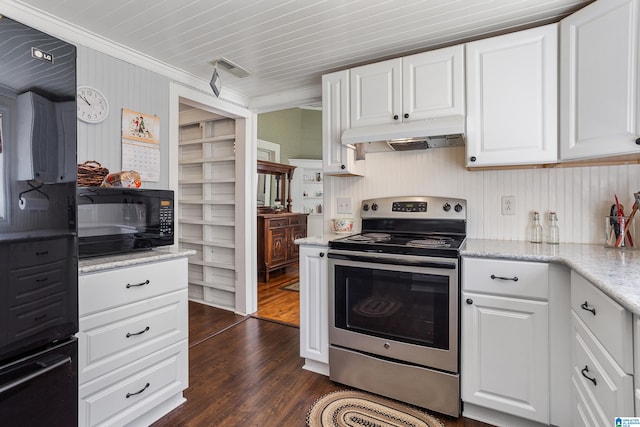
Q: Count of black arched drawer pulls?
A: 6